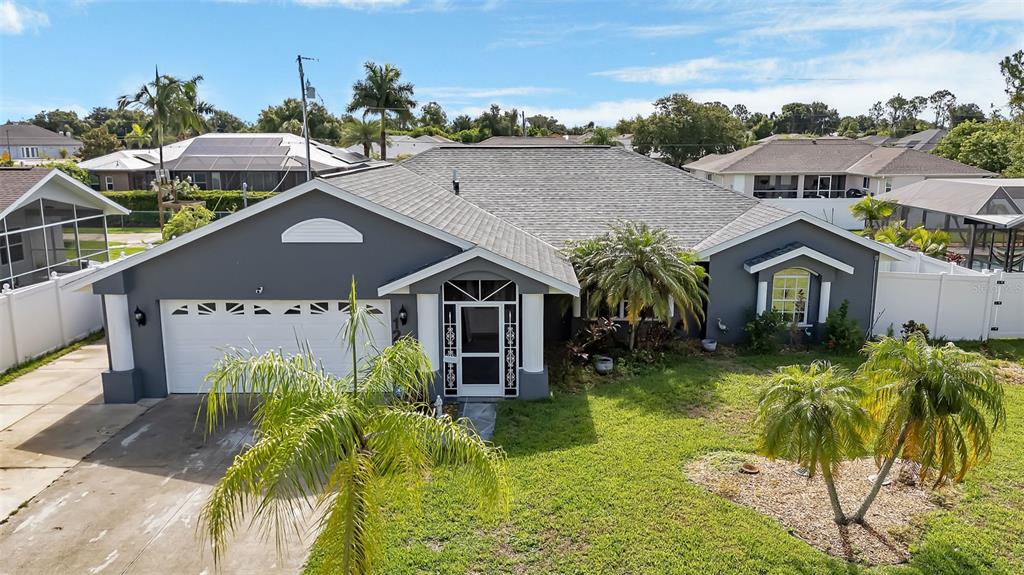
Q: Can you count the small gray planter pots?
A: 2